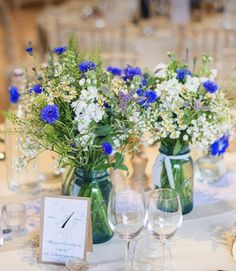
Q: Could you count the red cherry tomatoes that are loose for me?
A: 0